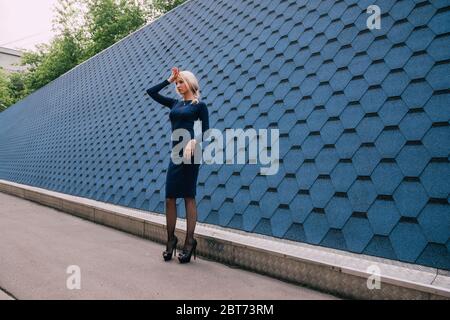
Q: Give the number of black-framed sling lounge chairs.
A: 0